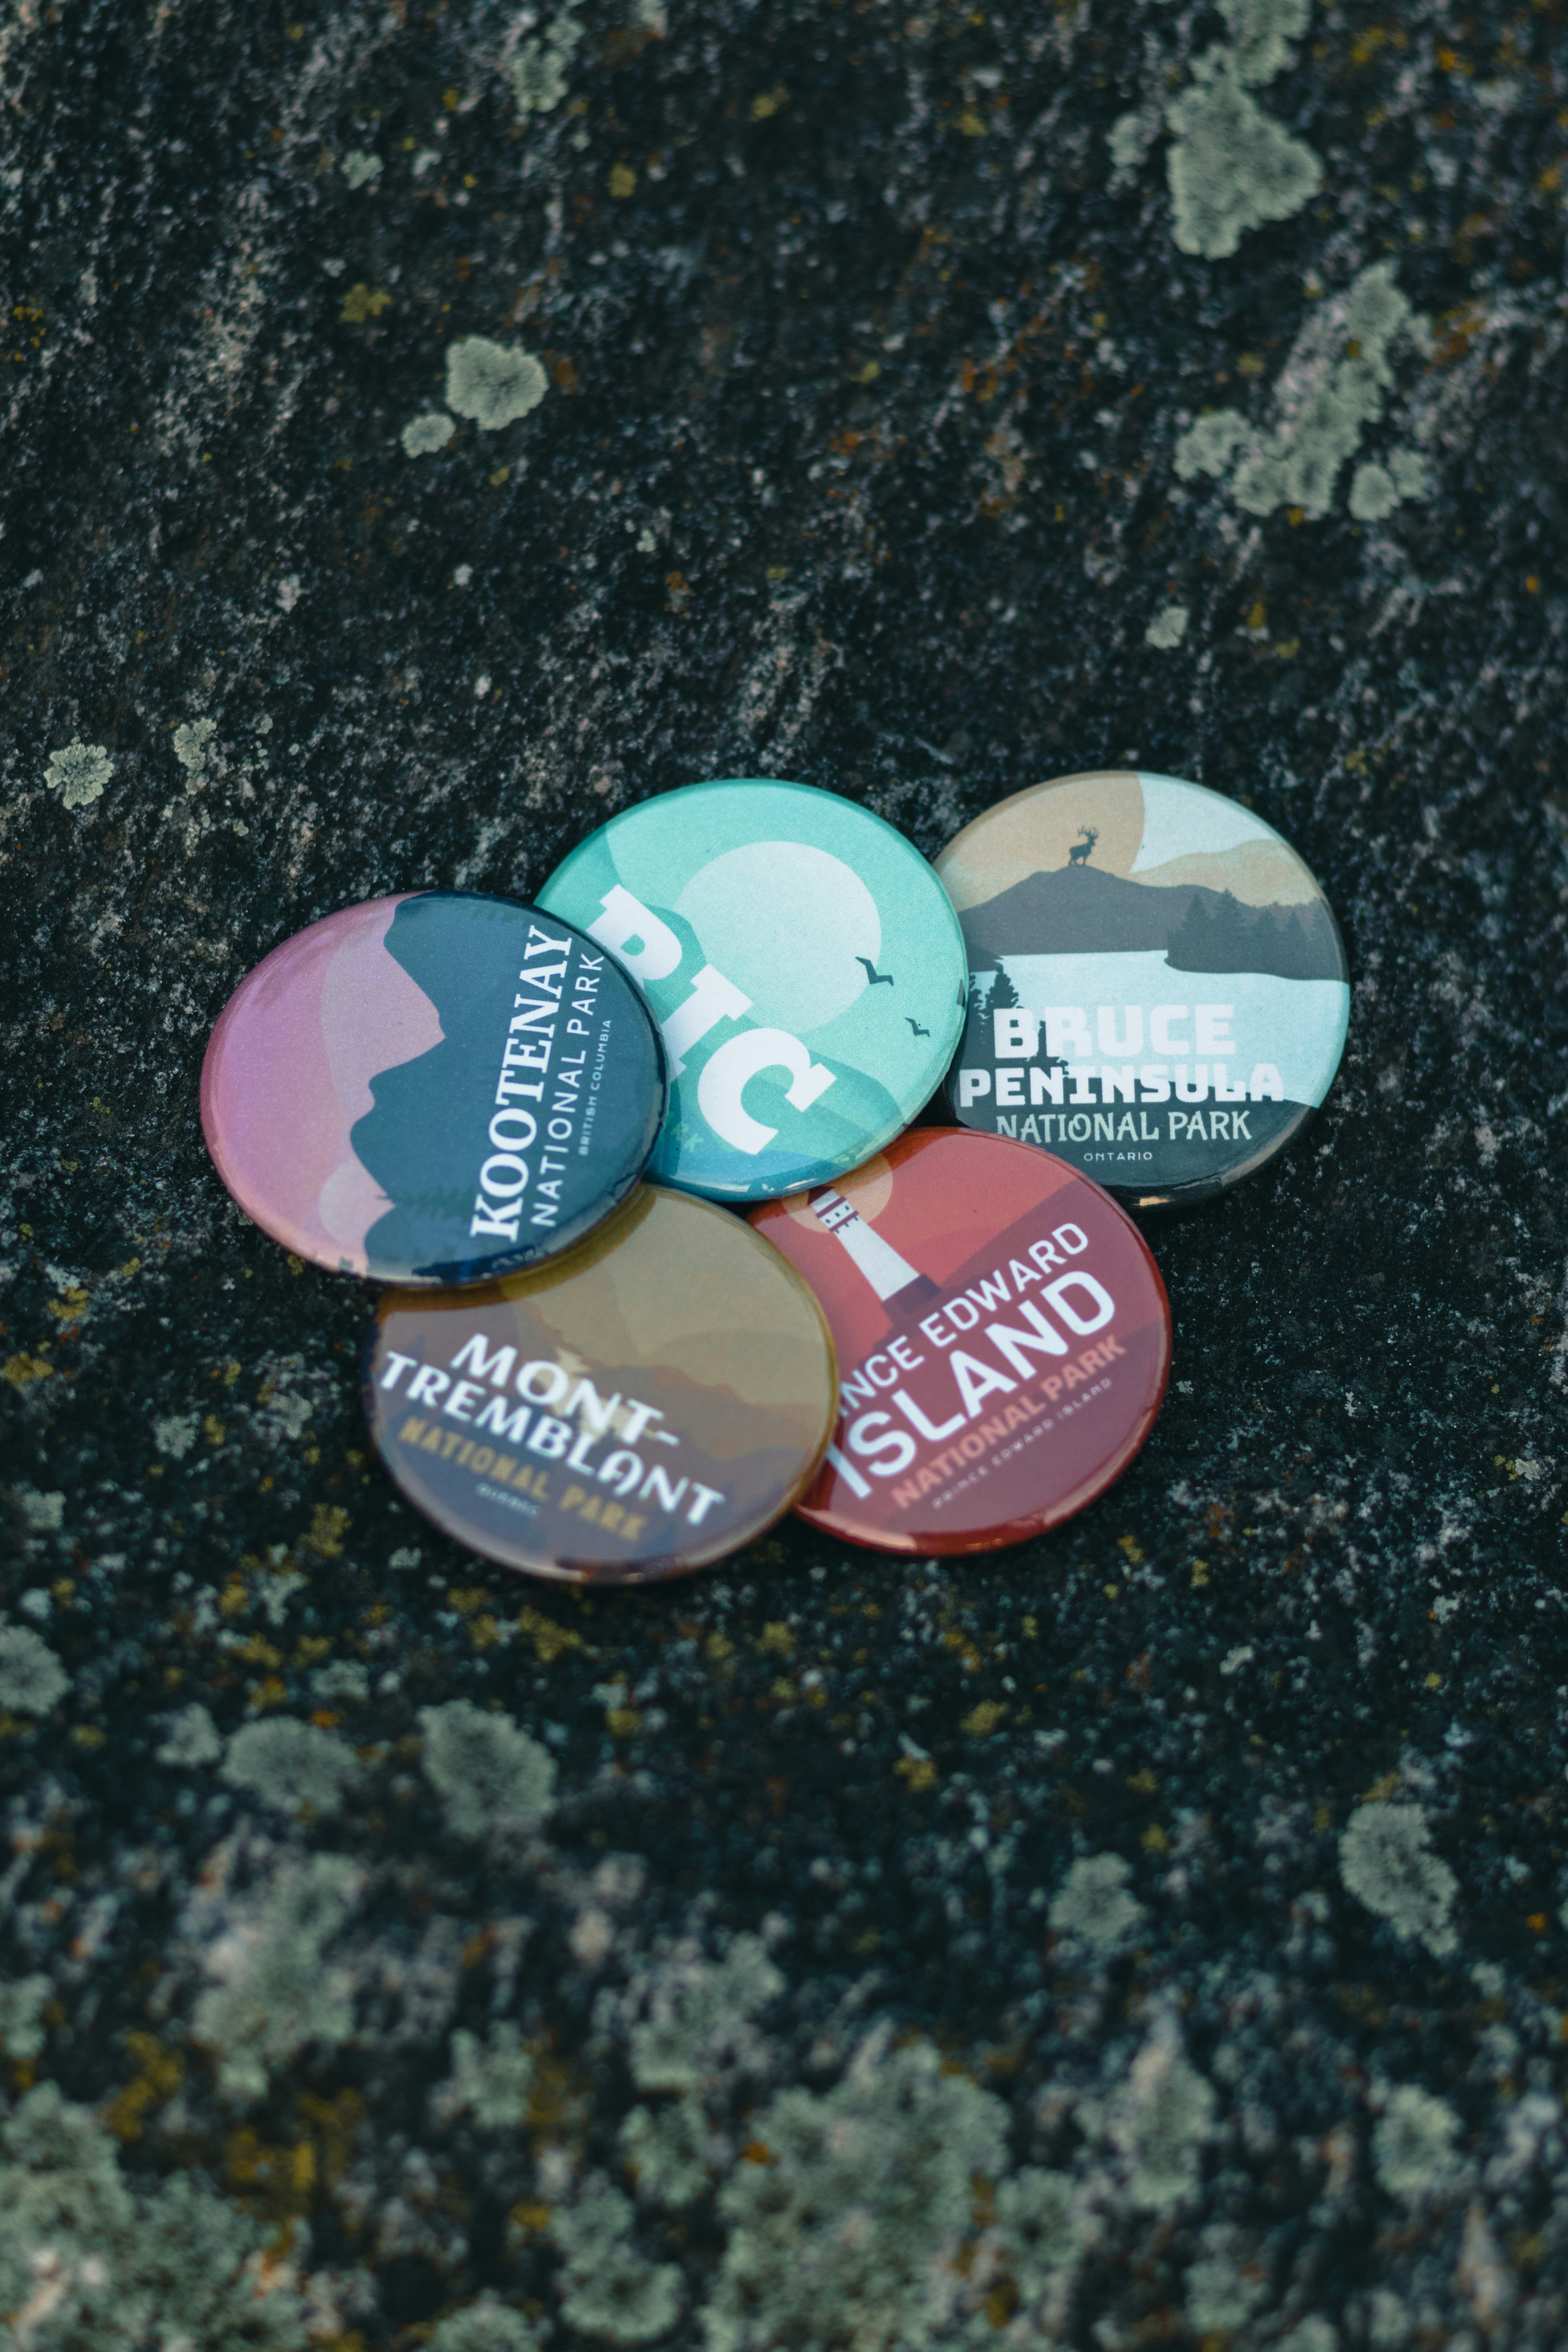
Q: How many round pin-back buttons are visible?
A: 5